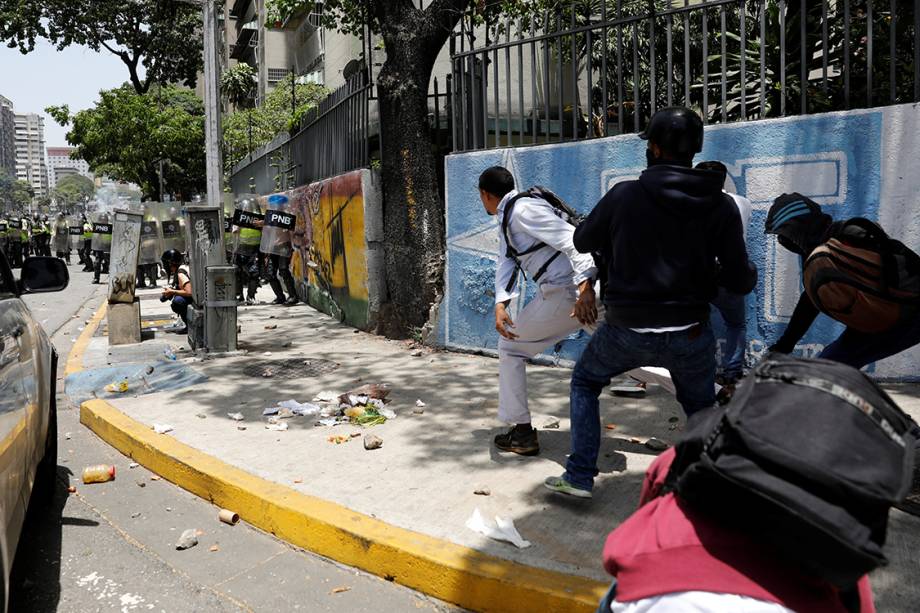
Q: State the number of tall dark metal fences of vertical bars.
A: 2